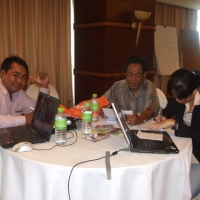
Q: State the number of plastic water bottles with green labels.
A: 3